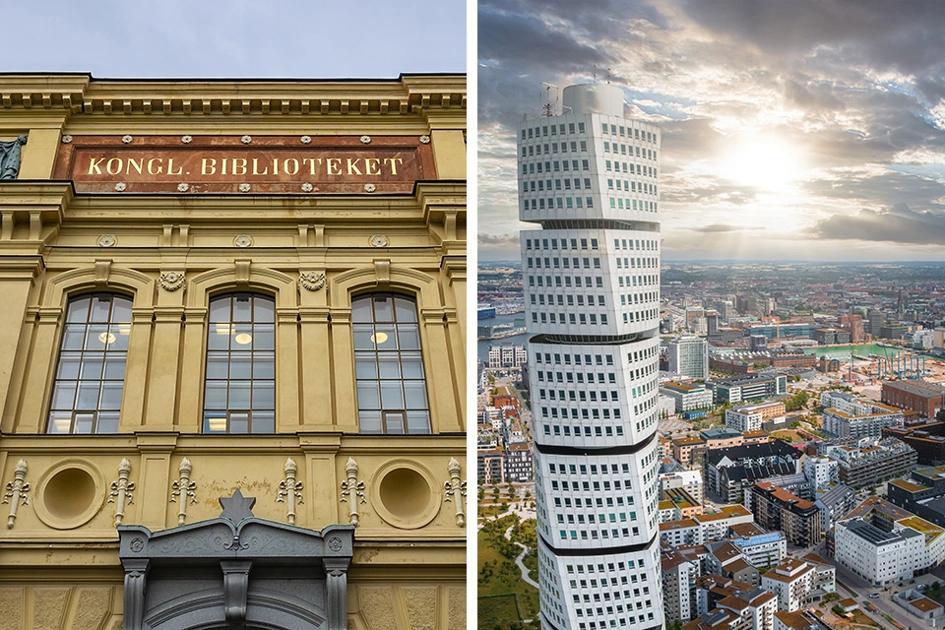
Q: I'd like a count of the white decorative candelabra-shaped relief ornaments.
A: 6